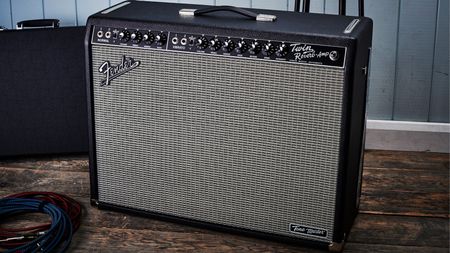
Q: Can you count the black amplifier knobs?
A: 11